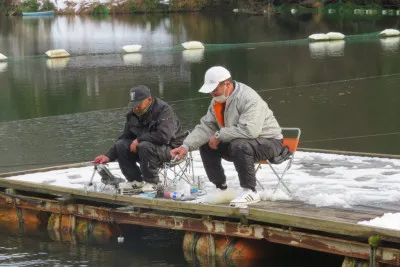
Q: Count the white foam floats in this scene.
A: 7